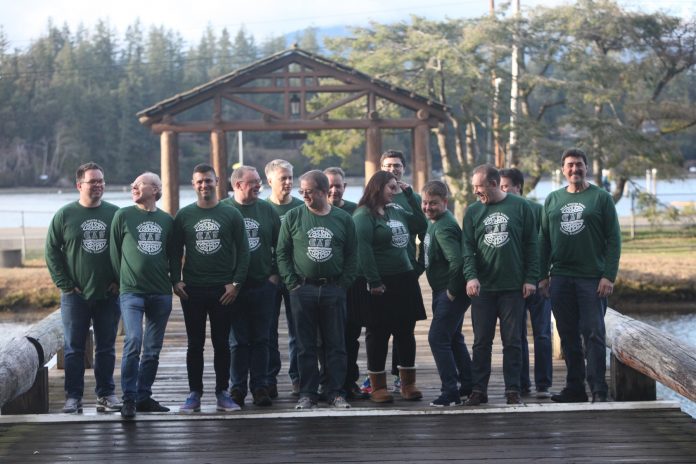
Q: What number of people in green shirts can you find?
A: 13